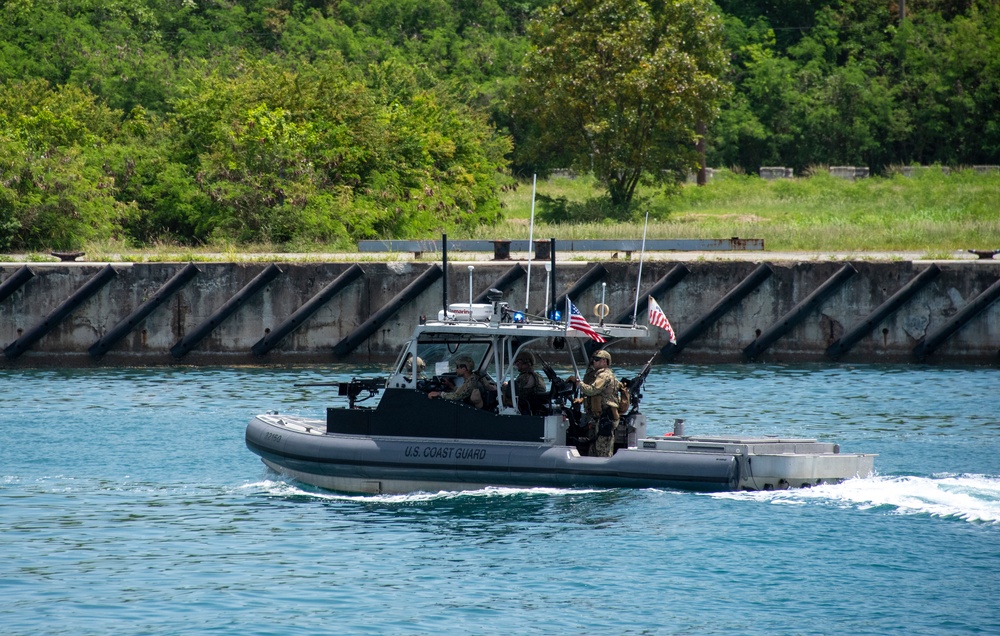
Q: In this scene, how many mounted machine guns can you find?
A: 3